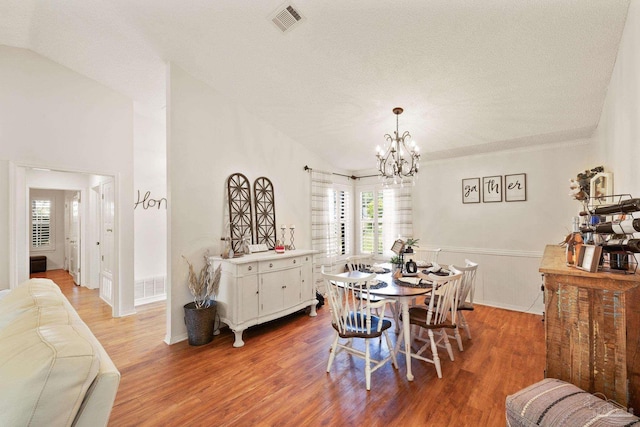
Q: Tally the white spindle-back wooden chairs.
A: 5